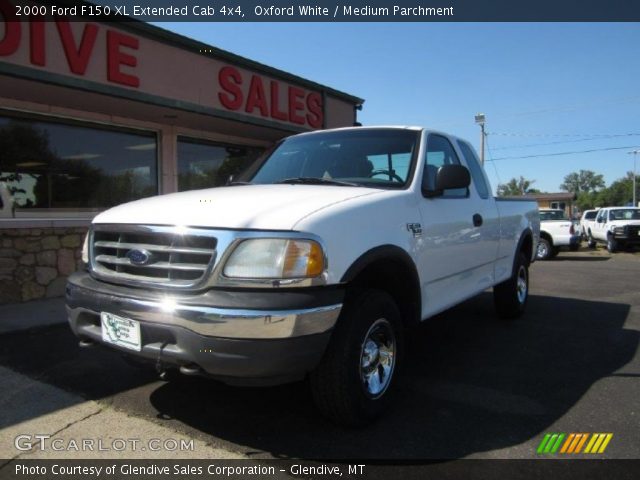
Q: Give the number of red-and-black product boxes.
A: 0